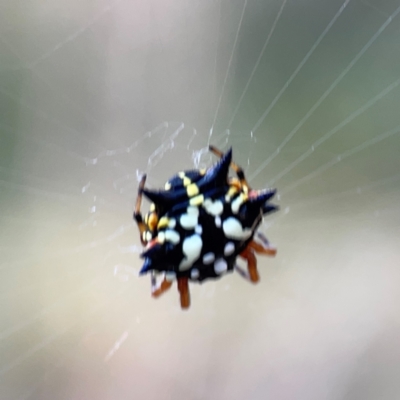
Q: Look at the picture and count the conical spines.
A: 6